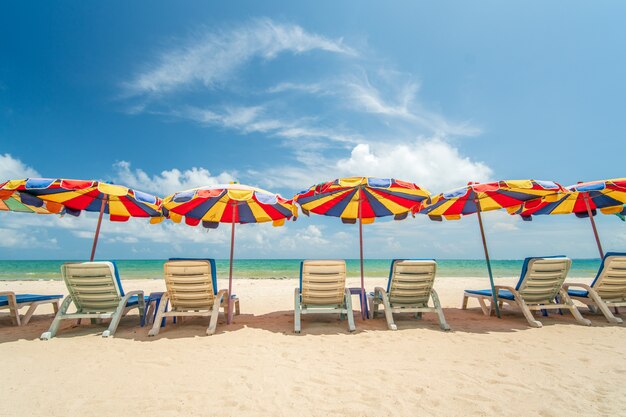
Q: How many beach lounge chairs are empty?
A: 7